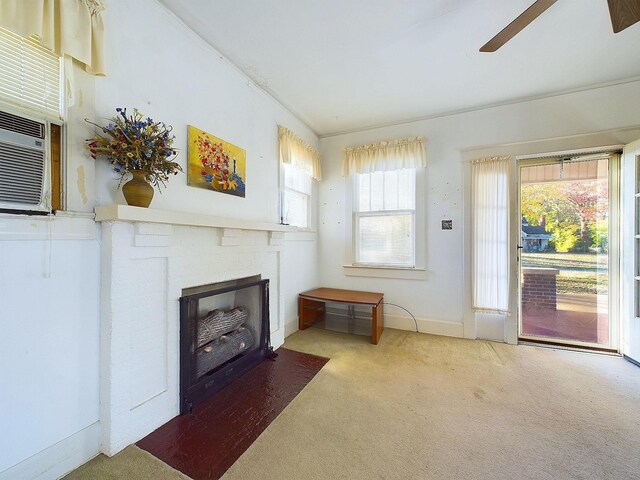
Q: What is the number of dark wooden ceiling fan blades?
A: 2